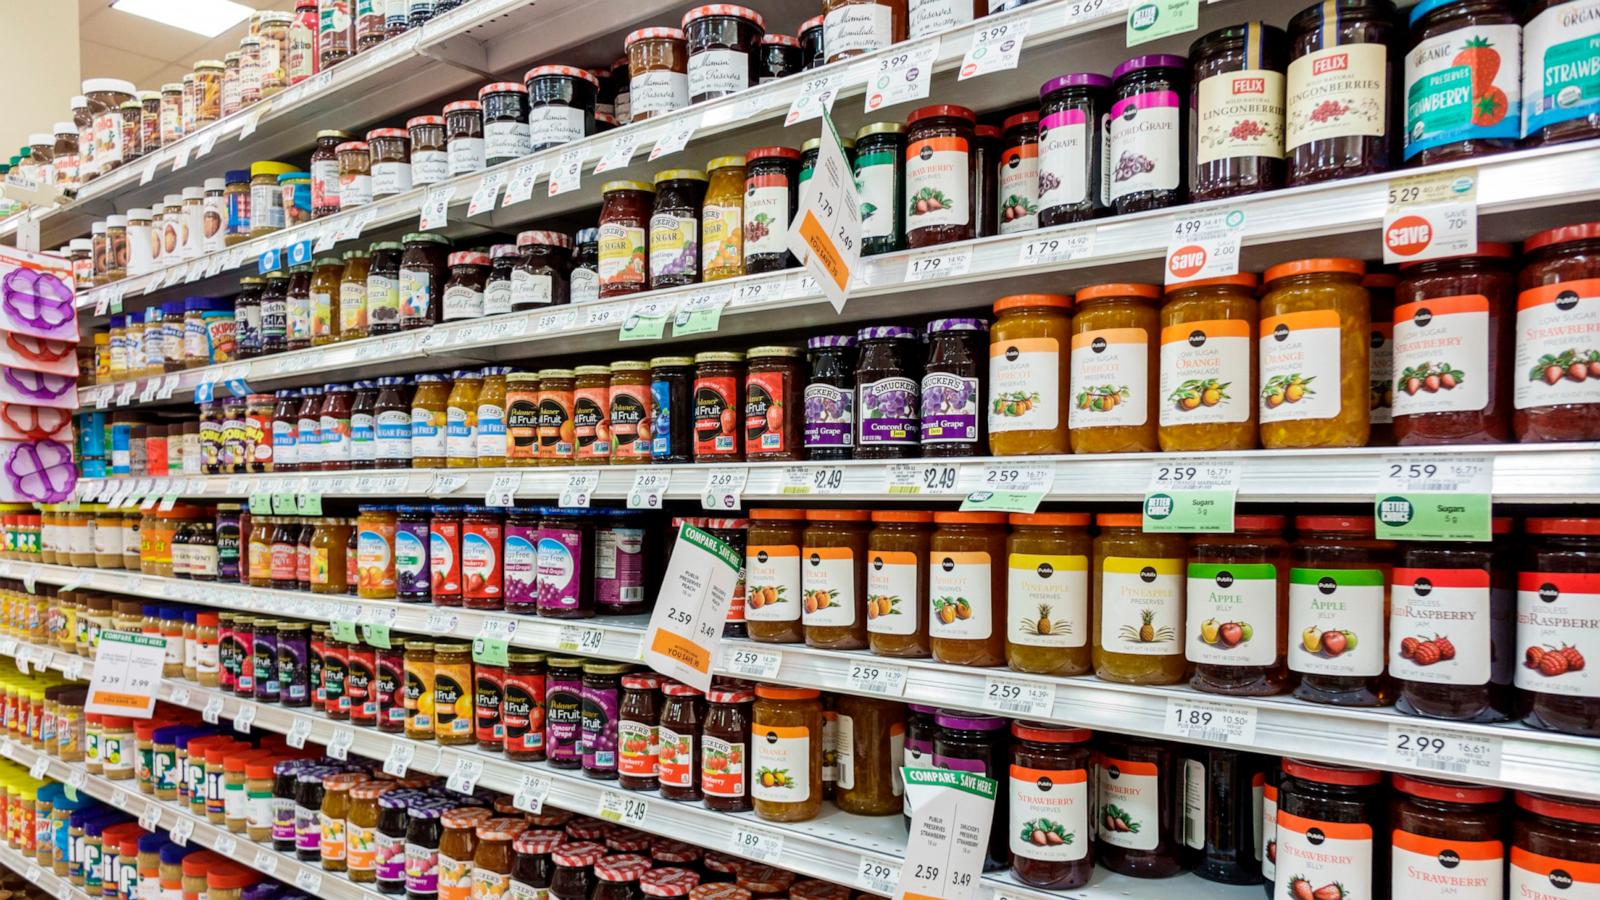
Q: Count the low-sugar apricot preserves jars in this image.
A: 2